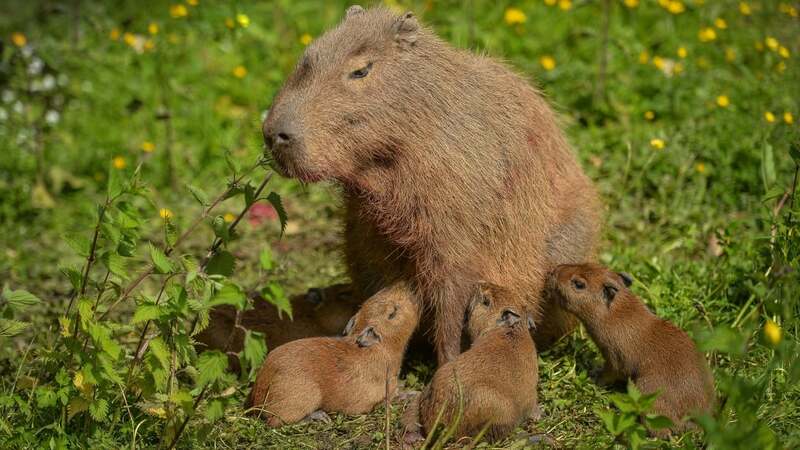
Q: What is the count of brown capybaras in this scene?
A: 5